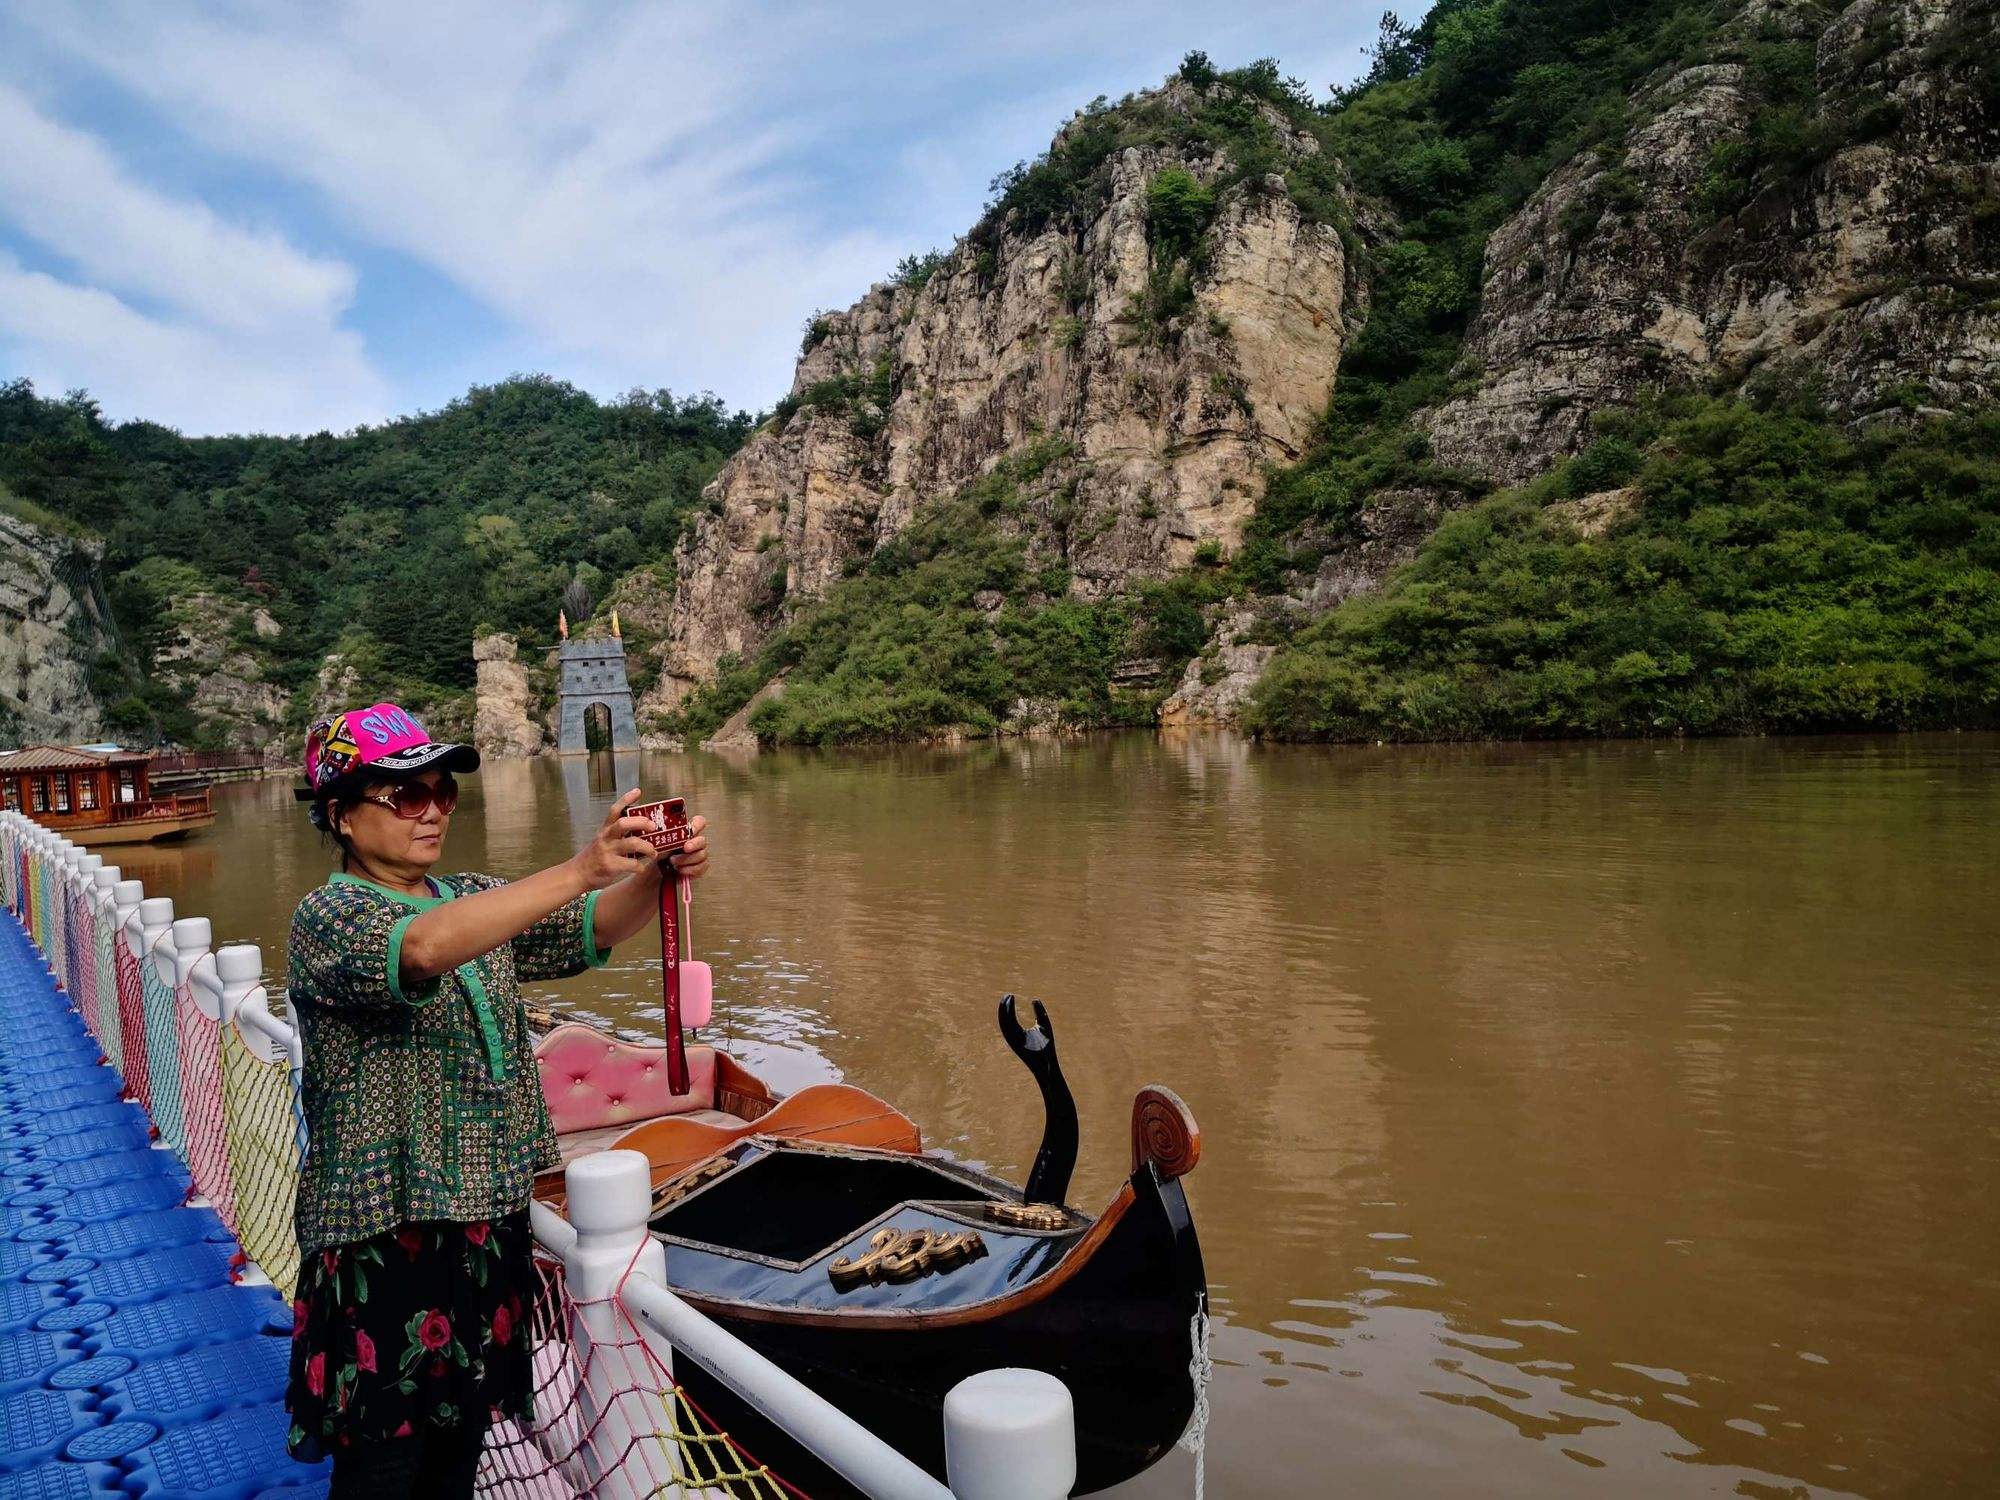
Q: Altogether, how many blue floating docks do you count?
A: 1